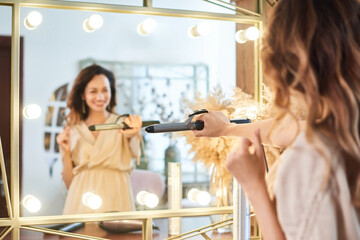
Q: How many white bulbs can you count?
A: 10